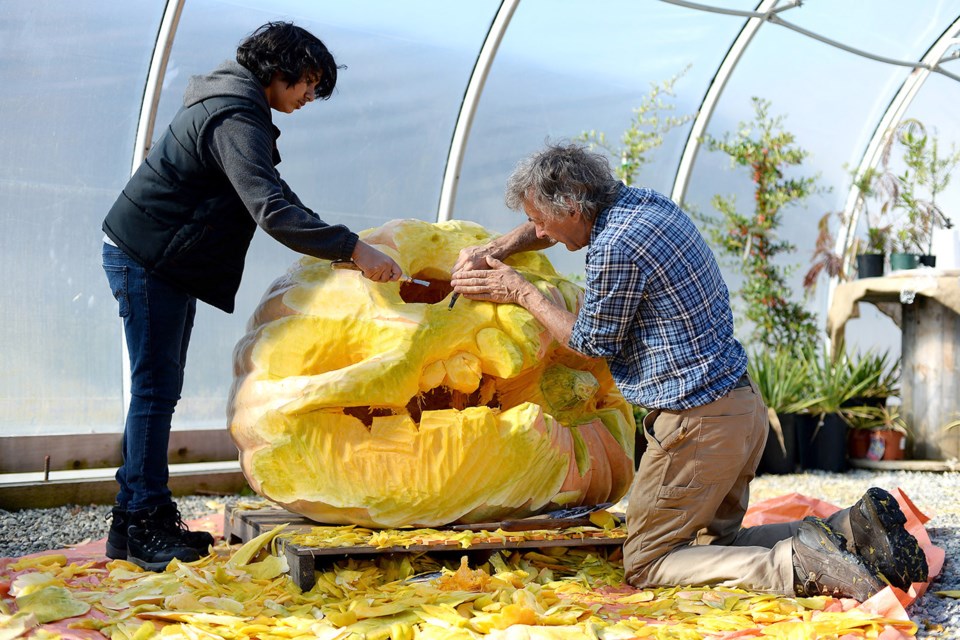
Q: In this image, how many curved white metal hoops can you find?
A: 4